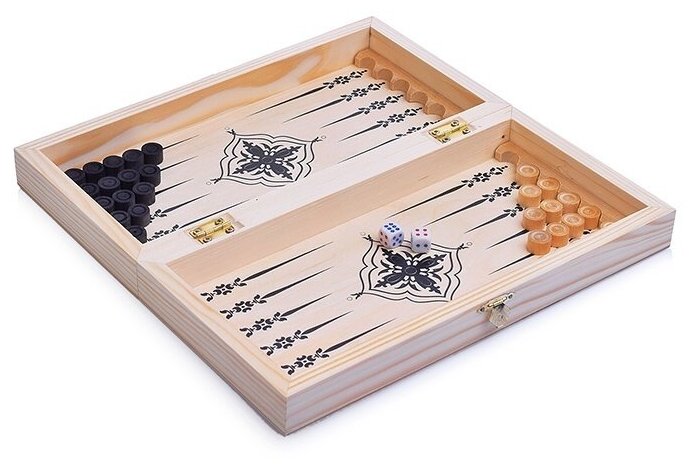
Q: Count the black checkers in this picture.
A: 15